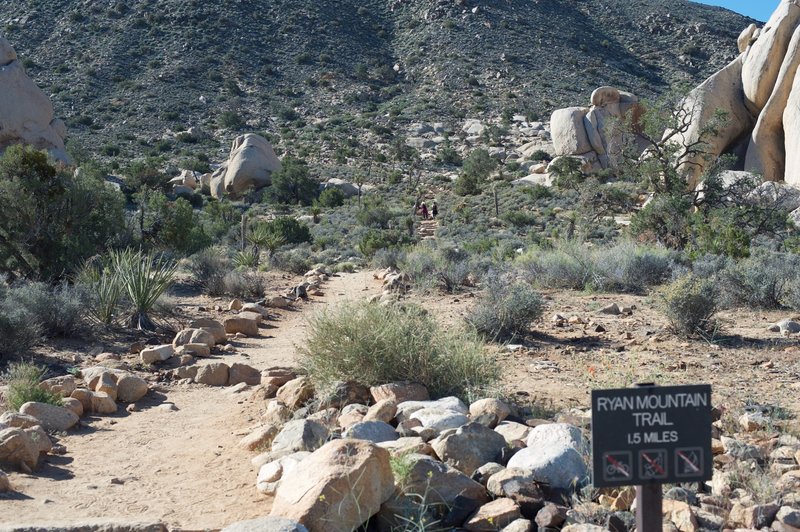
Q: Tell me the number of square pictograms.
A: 3